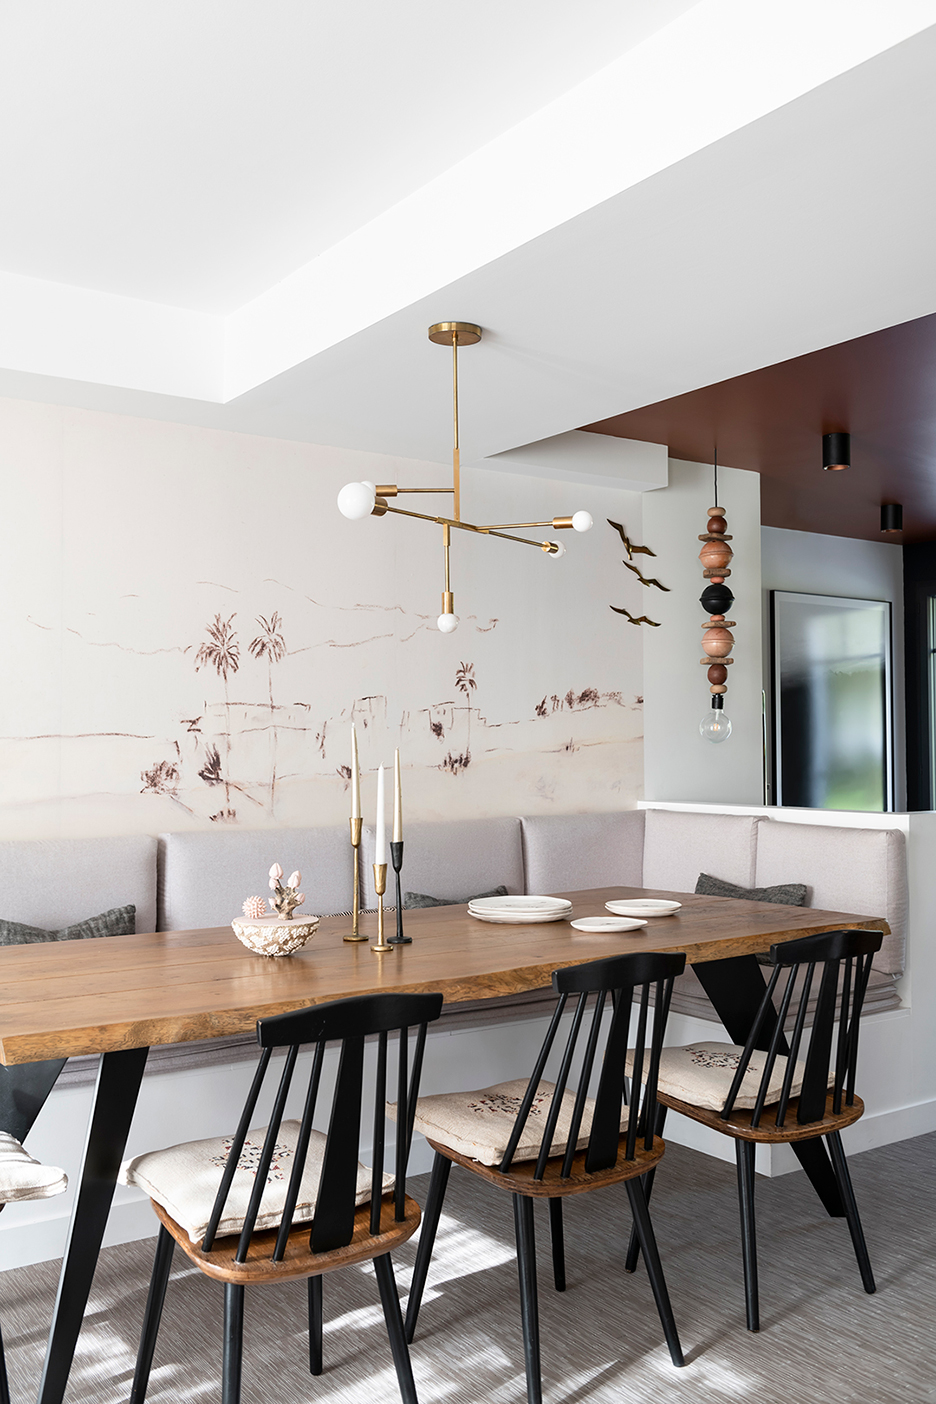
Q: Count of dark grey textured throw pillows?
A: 3